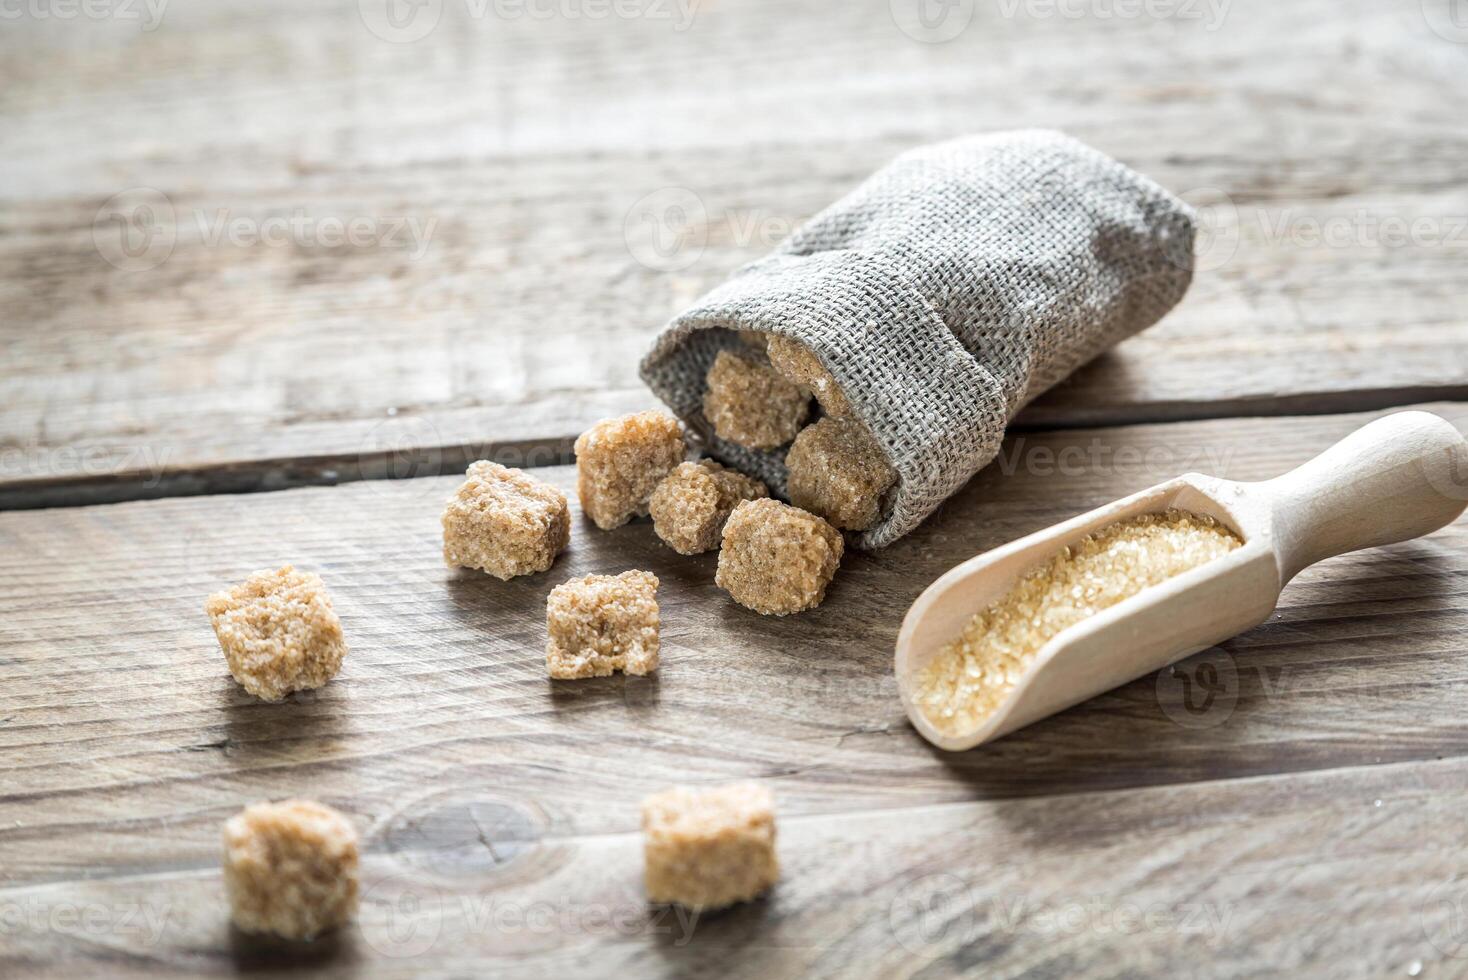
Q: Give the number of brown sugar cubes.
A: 11